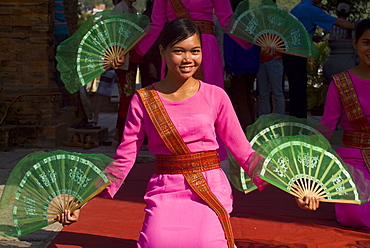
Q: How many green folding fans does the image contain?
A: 5